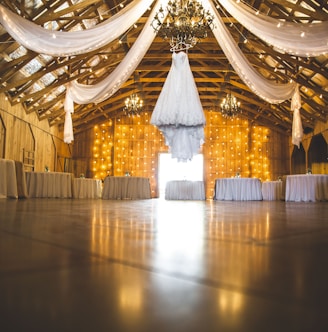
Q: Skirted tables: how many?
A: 8